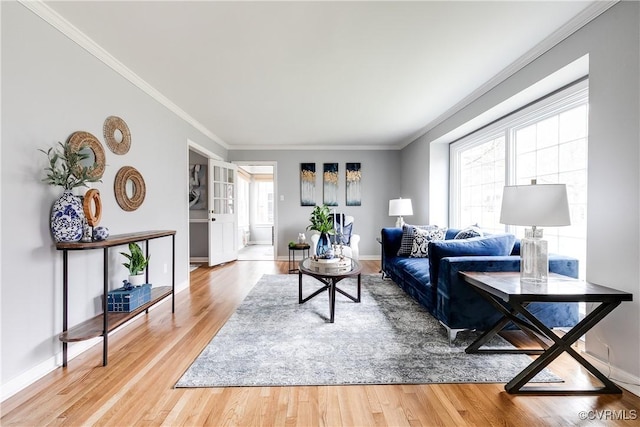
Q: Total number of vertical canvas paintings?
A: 3